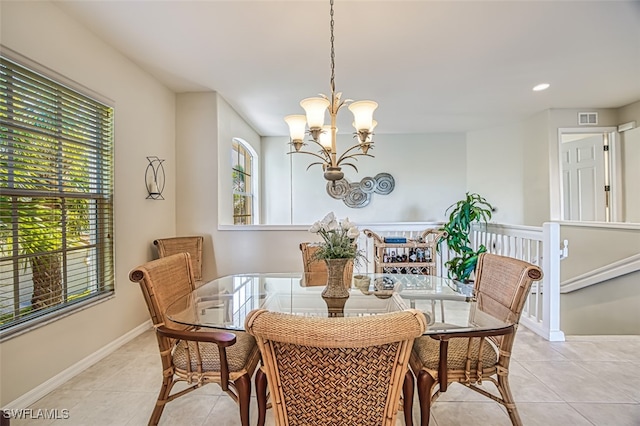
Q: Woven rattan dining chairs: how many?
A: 5